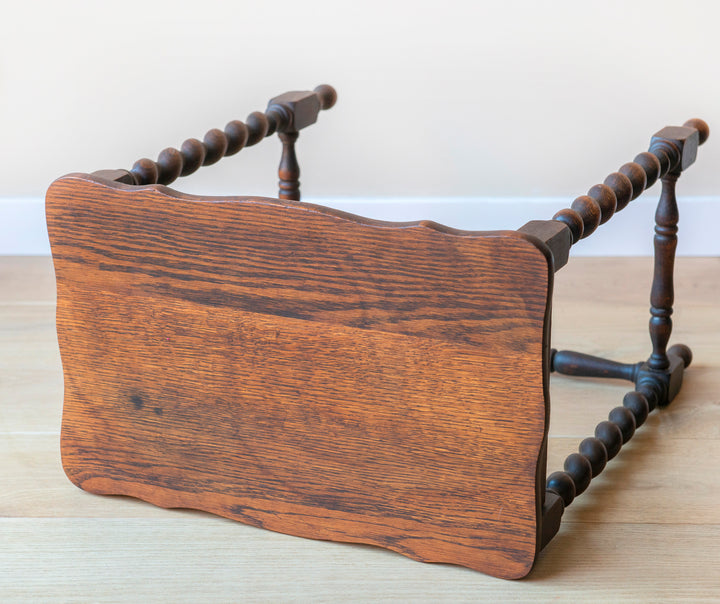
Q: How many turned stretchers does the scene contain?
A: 3